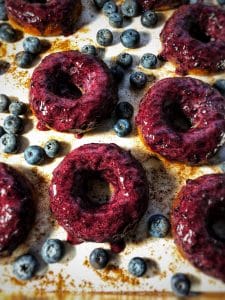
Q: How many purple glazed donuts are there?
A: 8